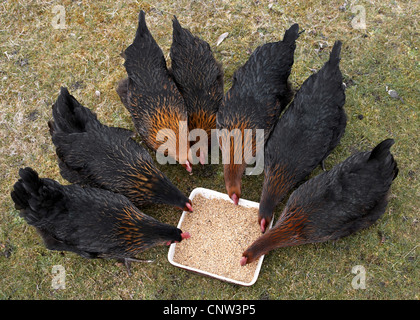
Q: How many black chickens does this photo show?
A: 7